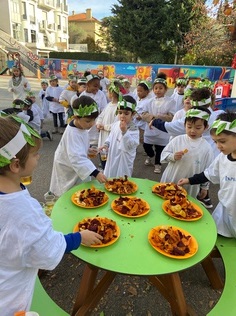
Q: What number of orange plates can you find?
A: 7